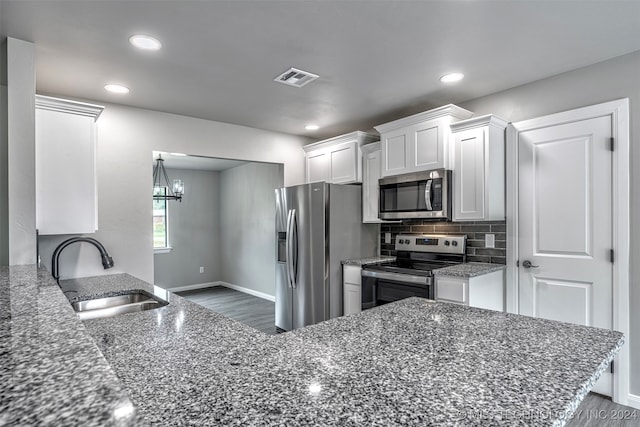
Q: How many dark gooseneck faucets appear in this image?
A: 1